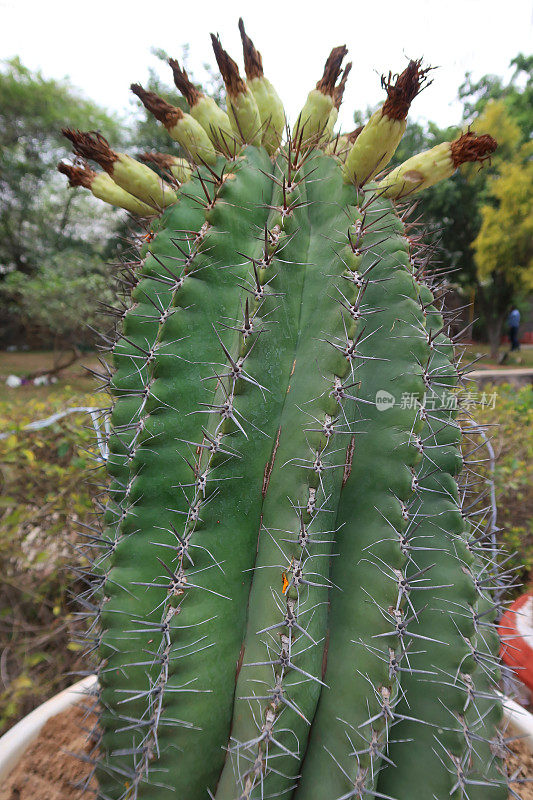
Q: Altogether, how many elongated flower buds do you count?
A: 12